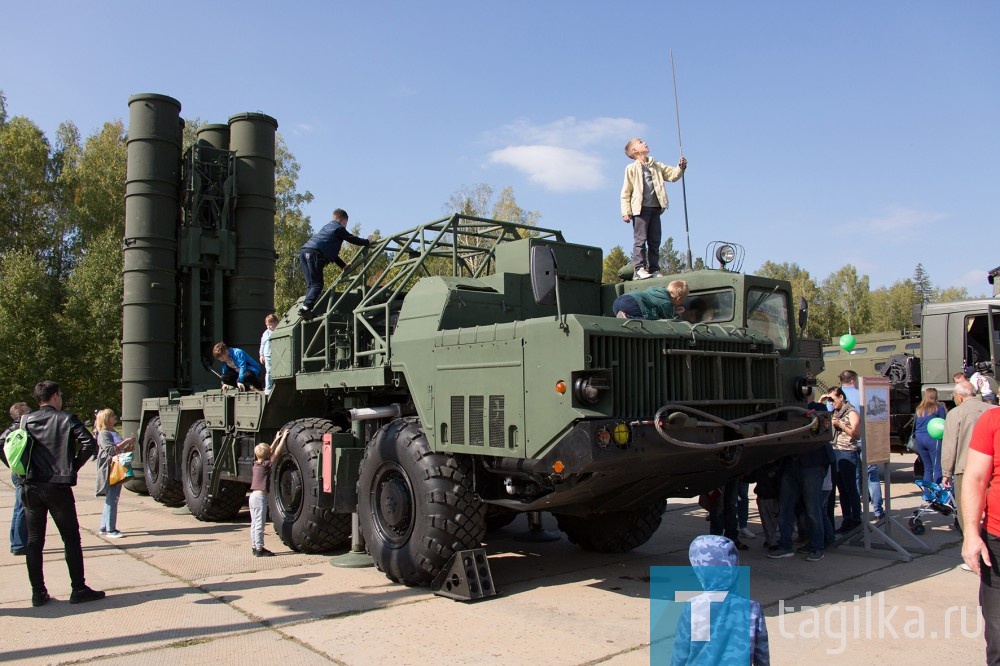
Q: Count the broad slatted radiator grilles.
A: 1